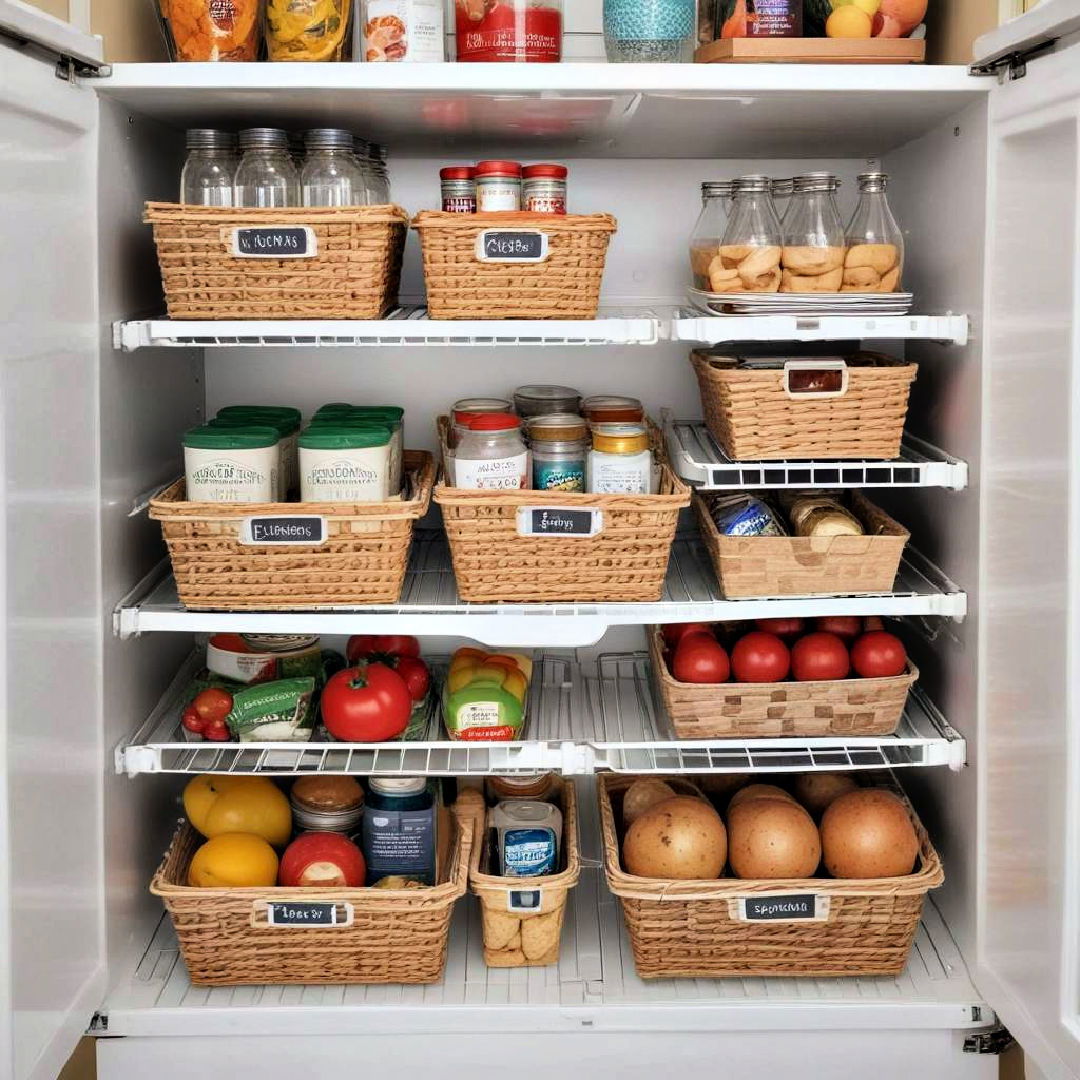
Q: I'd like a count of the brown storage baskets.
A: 10